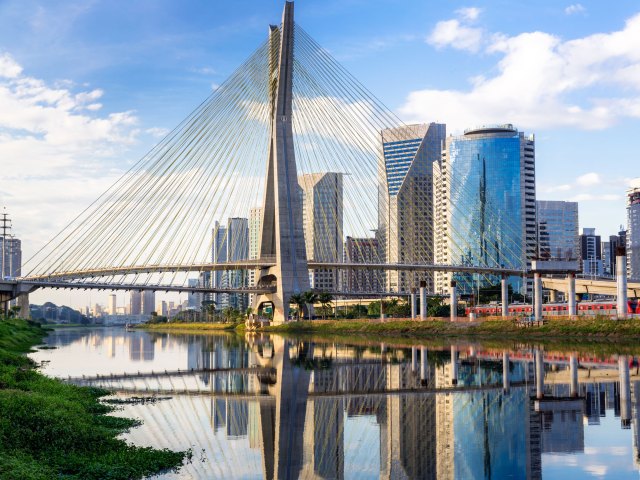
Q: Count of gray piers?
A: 7